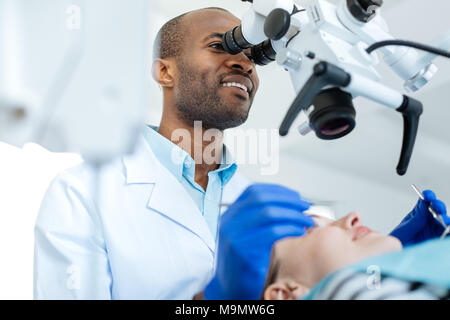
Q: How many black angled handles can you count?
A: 2